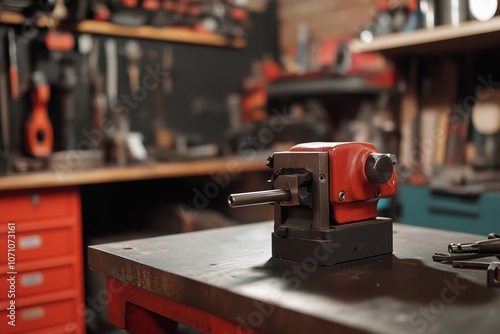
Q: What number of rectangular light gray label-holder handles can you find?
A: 3